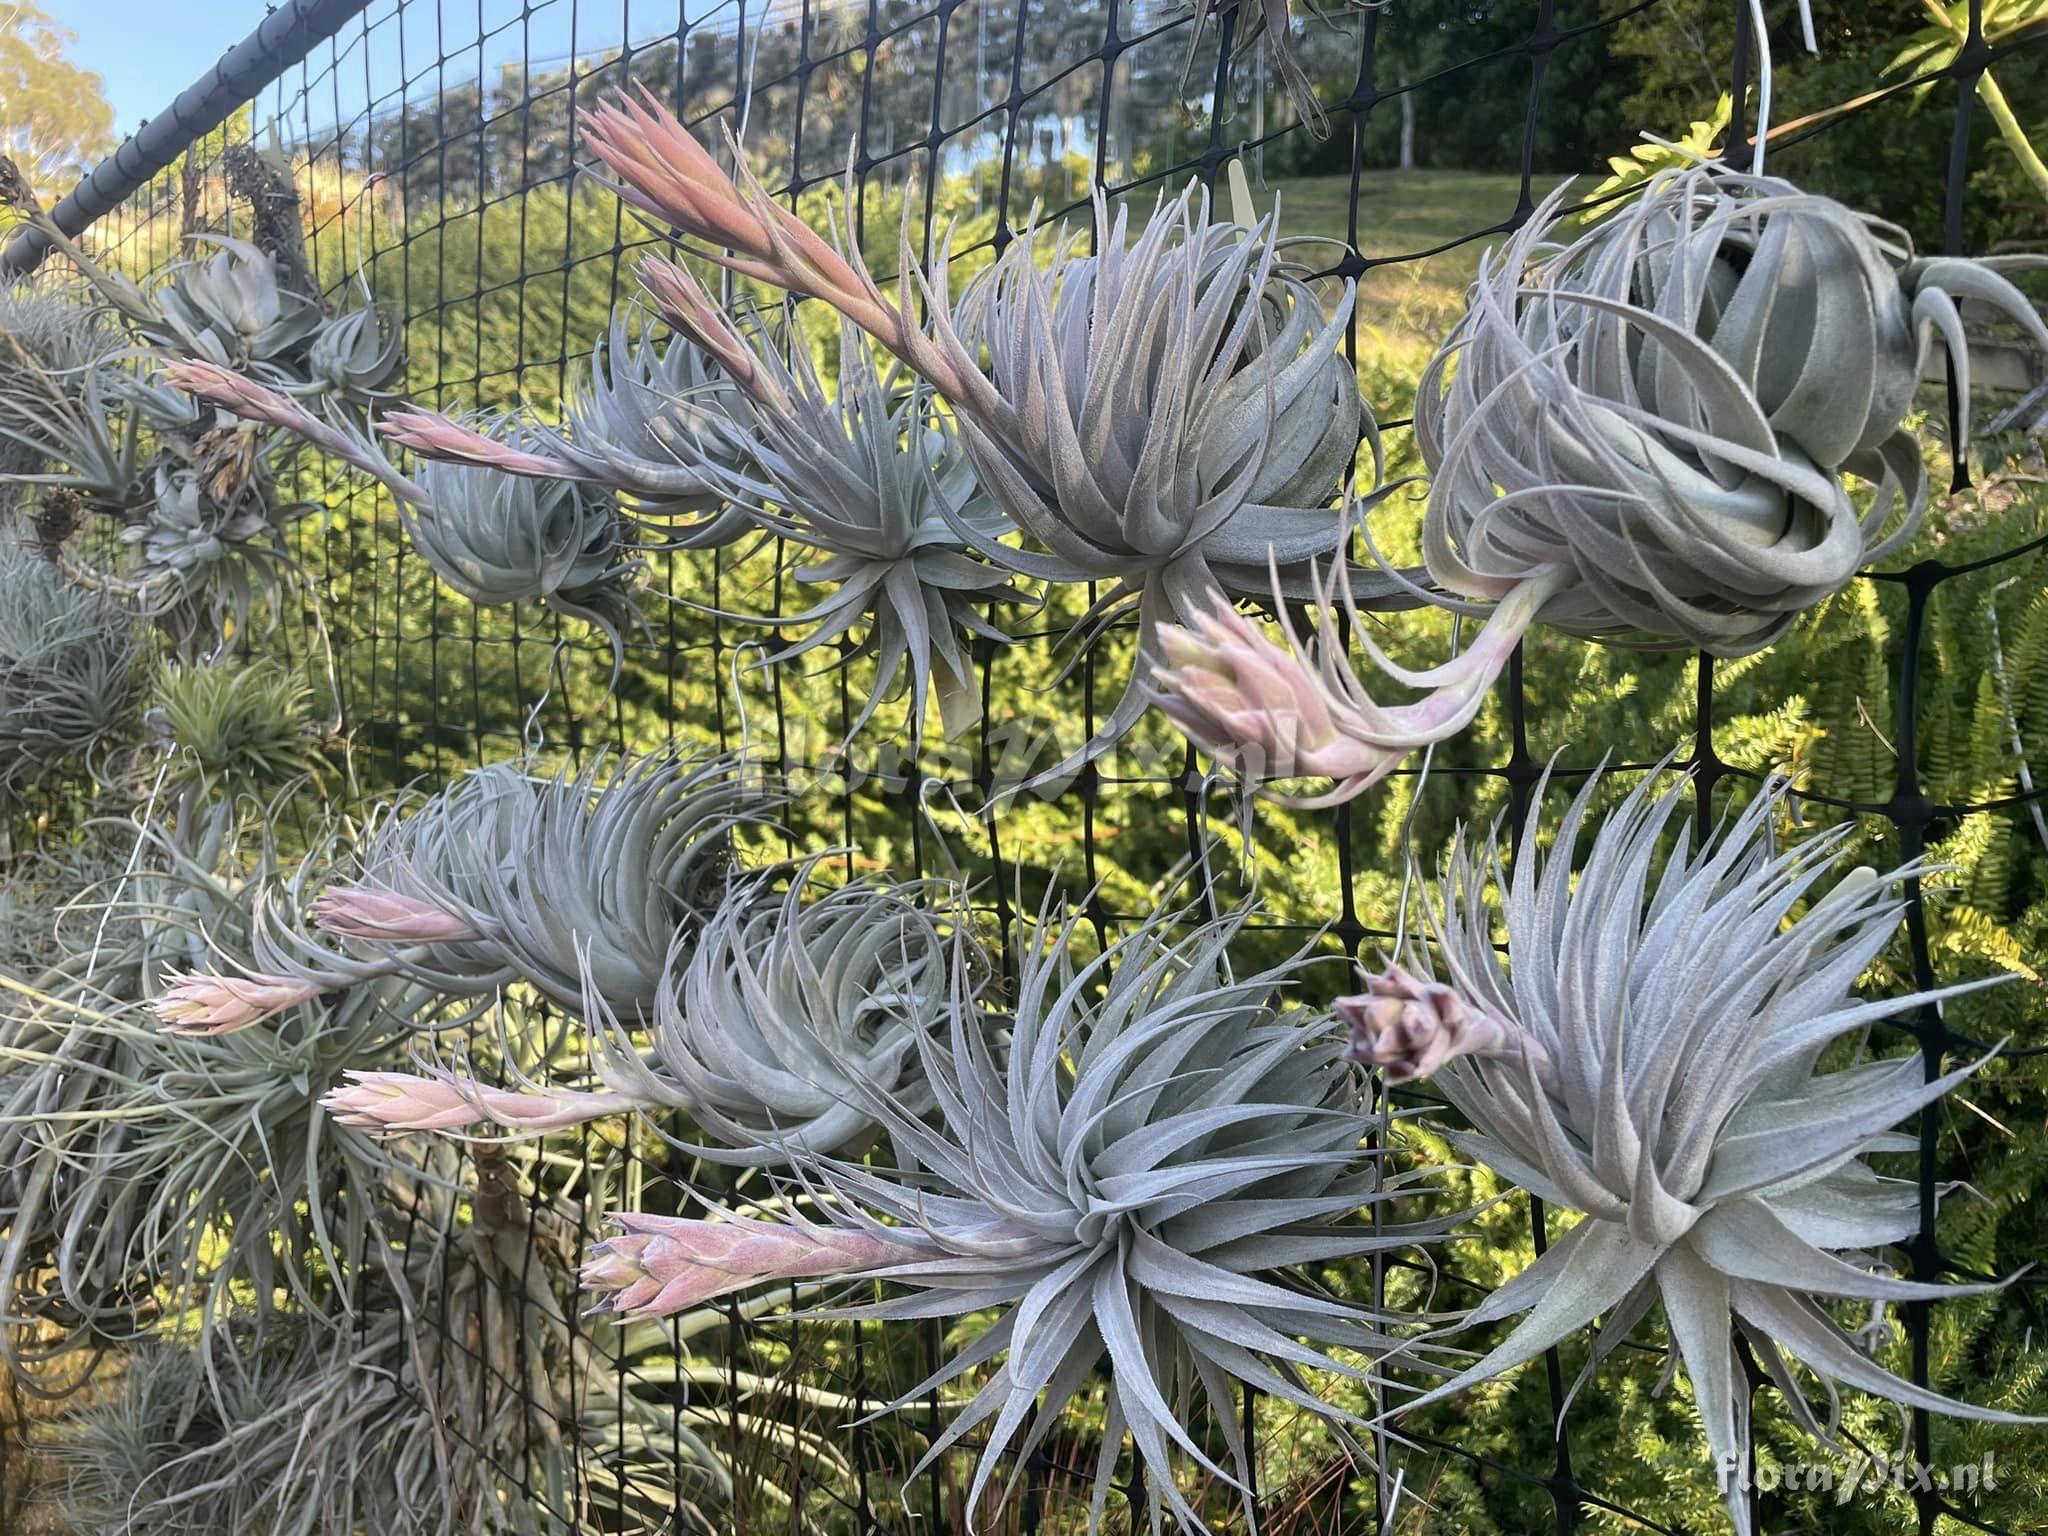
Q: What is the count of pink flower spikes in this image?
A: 10